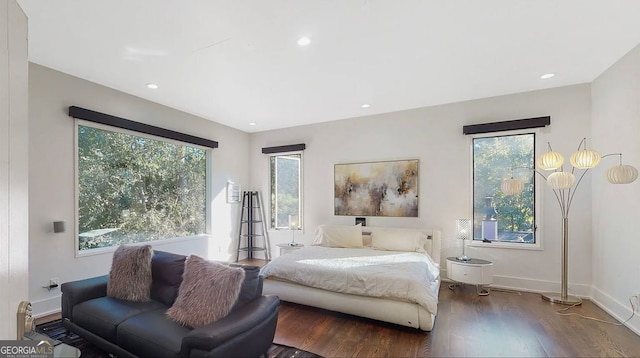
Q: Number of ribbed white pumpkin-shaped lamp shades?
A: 5